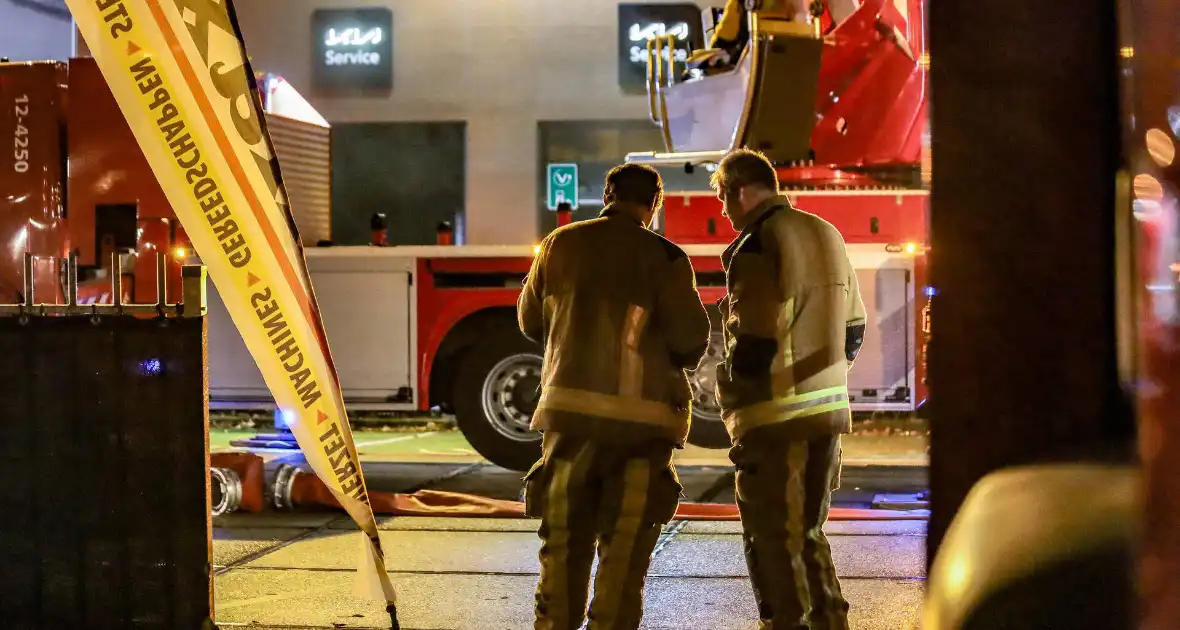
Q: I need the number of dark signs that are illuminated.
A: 2